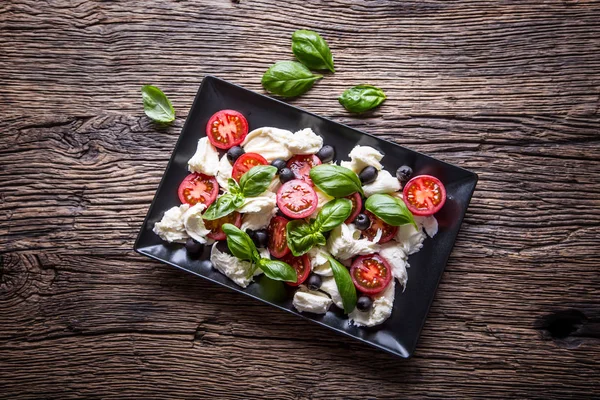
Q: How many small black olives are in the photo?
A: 11